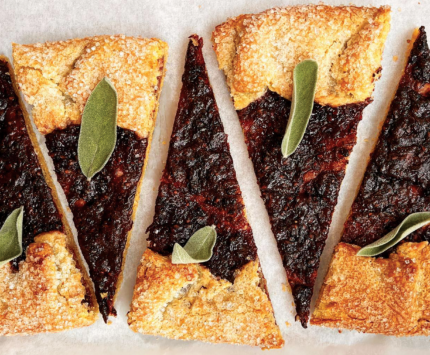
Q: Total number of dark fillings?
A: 5